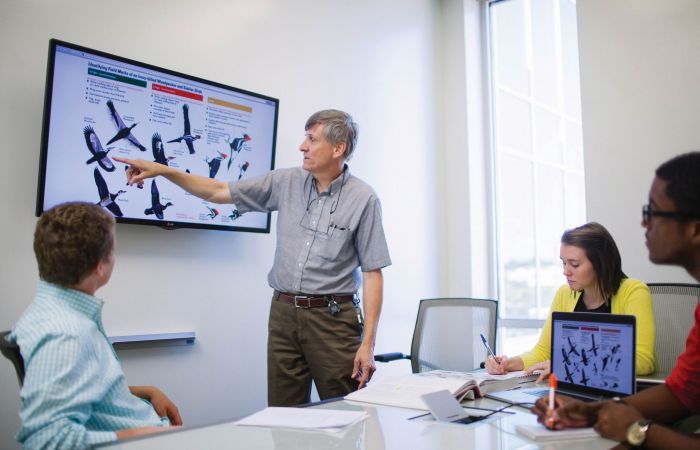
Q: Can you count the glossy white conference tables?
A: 1